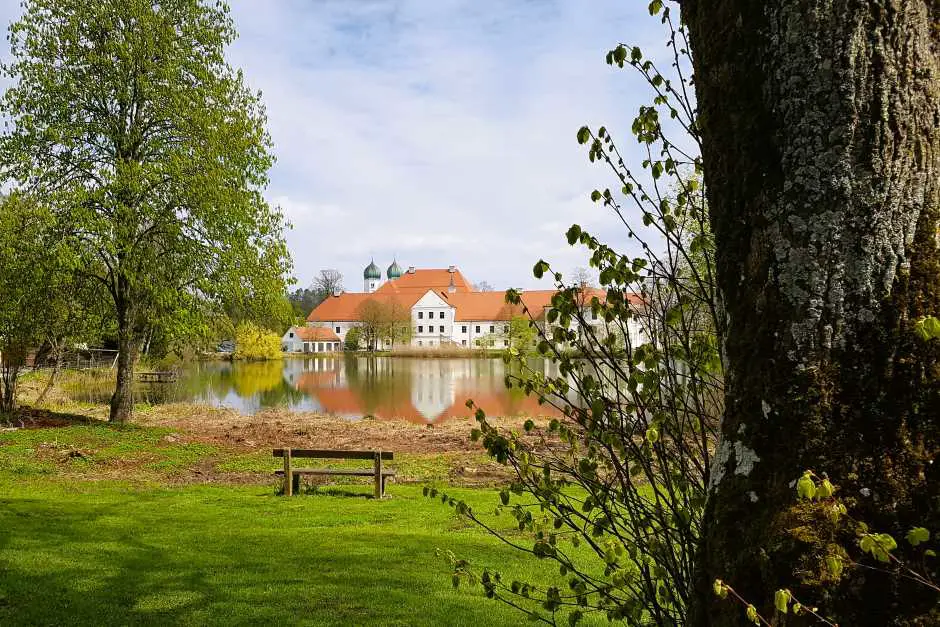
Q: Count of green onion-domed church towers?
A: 2